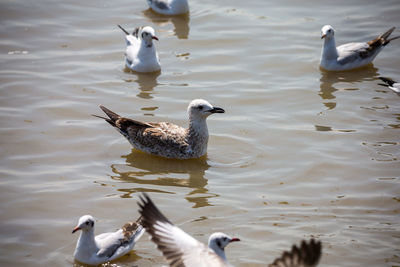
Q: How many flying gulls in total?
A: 1